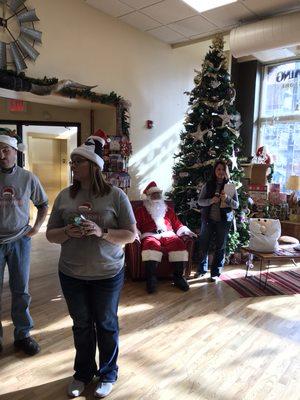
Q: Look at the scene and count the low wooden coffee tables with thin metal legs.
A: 1